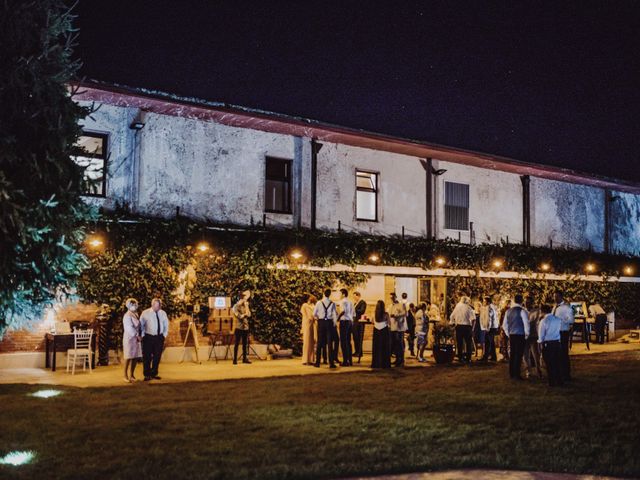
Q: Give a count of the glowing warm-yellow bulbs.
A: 9